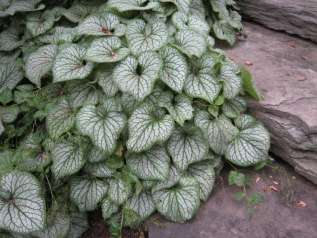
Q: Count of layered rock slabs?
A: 2